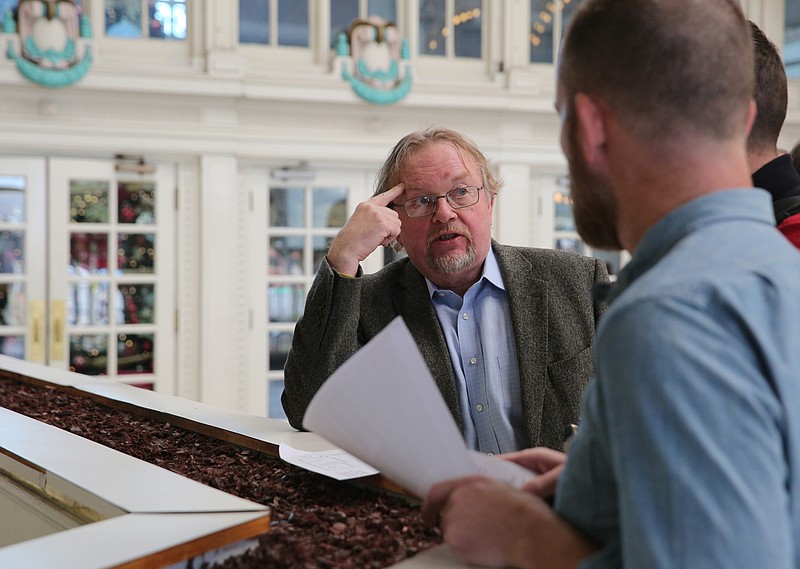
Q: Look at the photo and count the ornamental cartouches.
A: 2